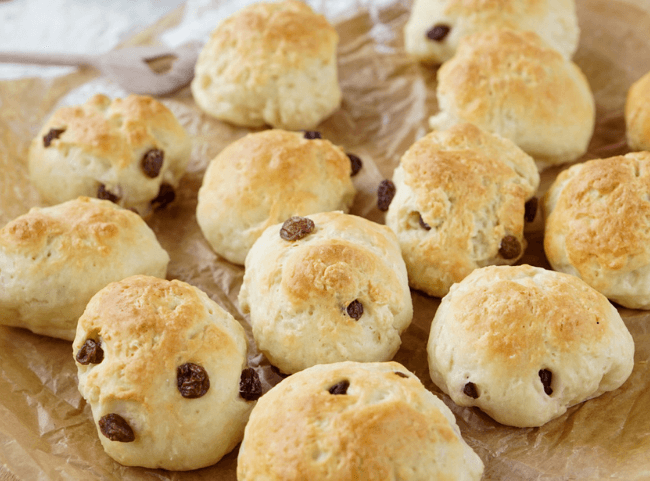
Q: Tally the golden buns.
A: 13